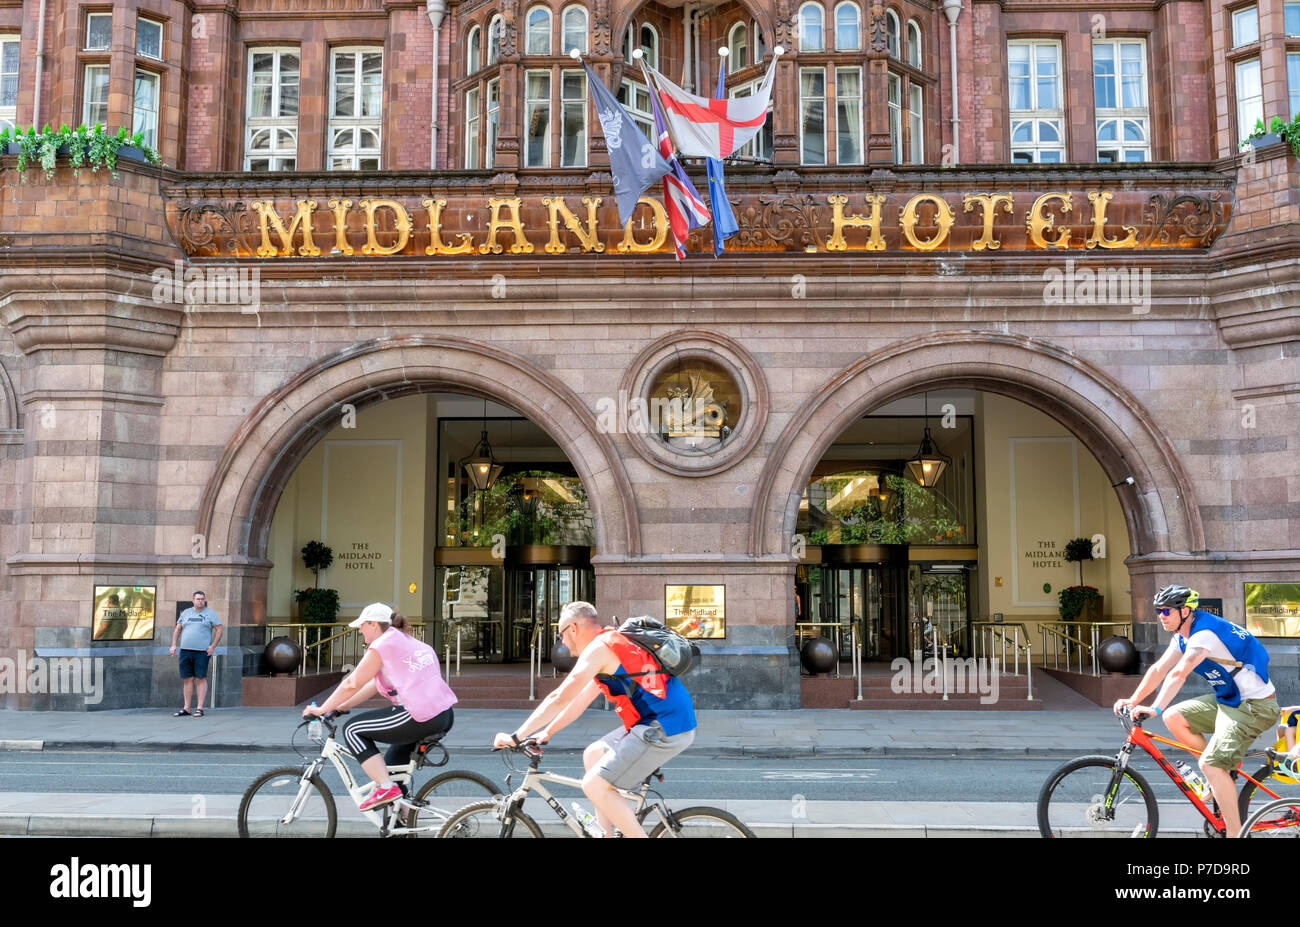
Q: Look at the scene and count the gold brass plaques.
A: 3